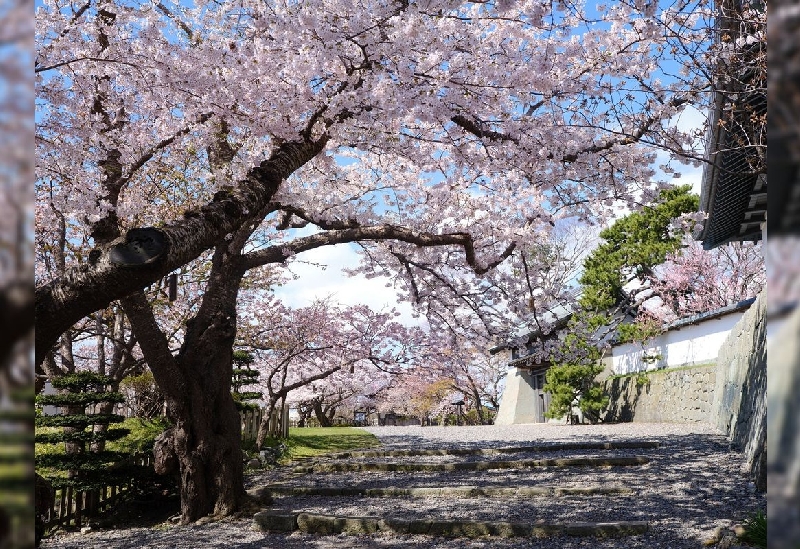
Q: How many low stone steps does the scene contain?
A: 4